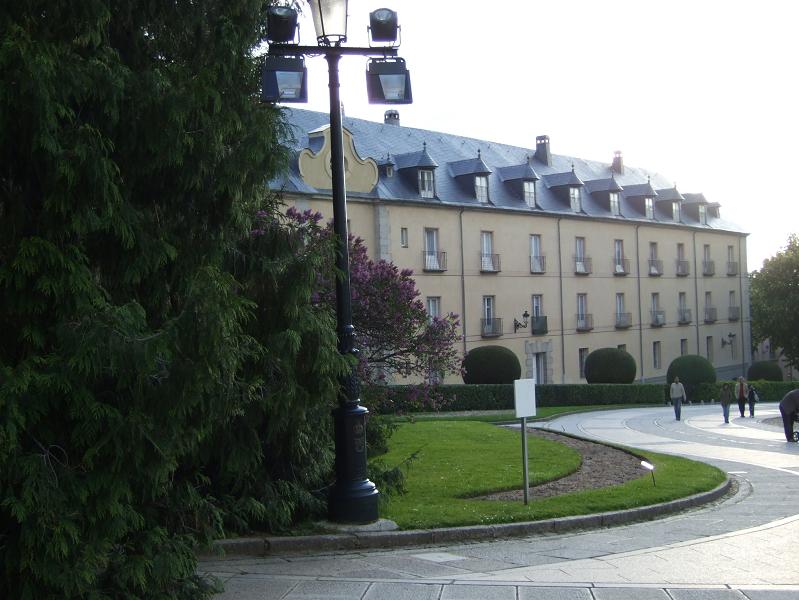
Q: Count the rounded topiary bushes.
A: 4